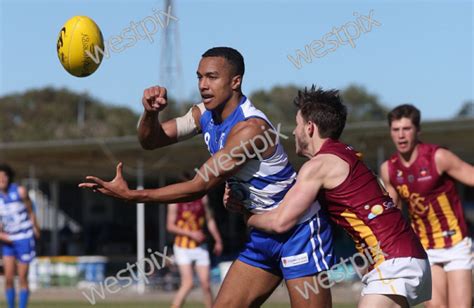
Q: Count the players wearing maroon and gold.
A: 3